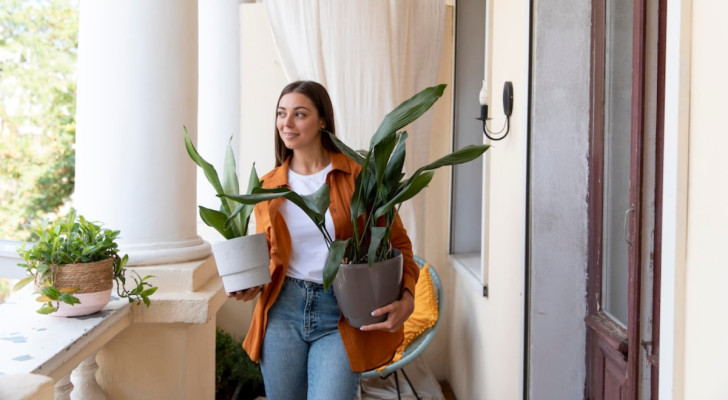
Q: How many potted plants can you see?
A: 3